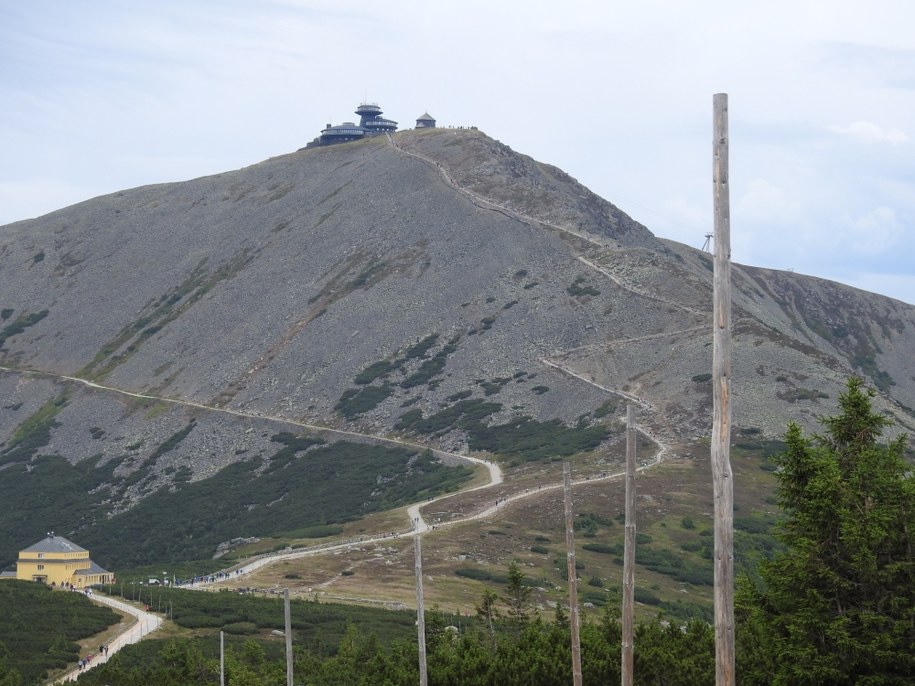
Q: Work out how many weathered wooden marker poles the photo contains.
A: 6